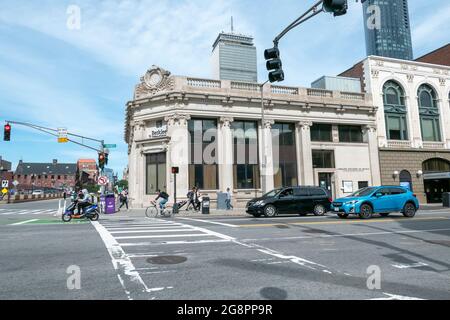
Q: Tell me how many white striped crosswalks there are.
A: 2